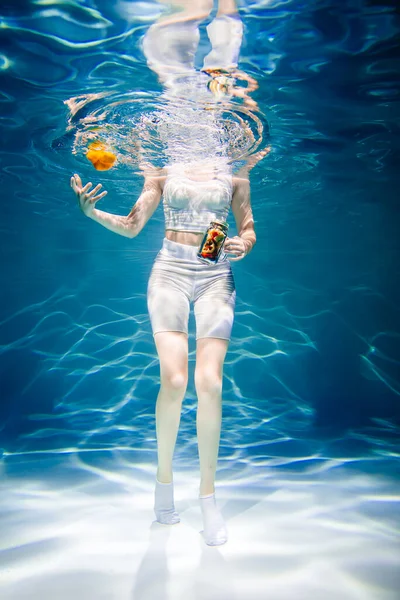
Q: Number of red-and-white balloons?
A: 0